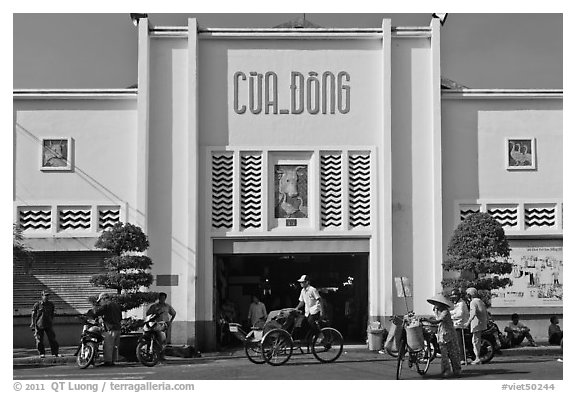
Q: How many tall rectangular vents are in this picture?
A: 4